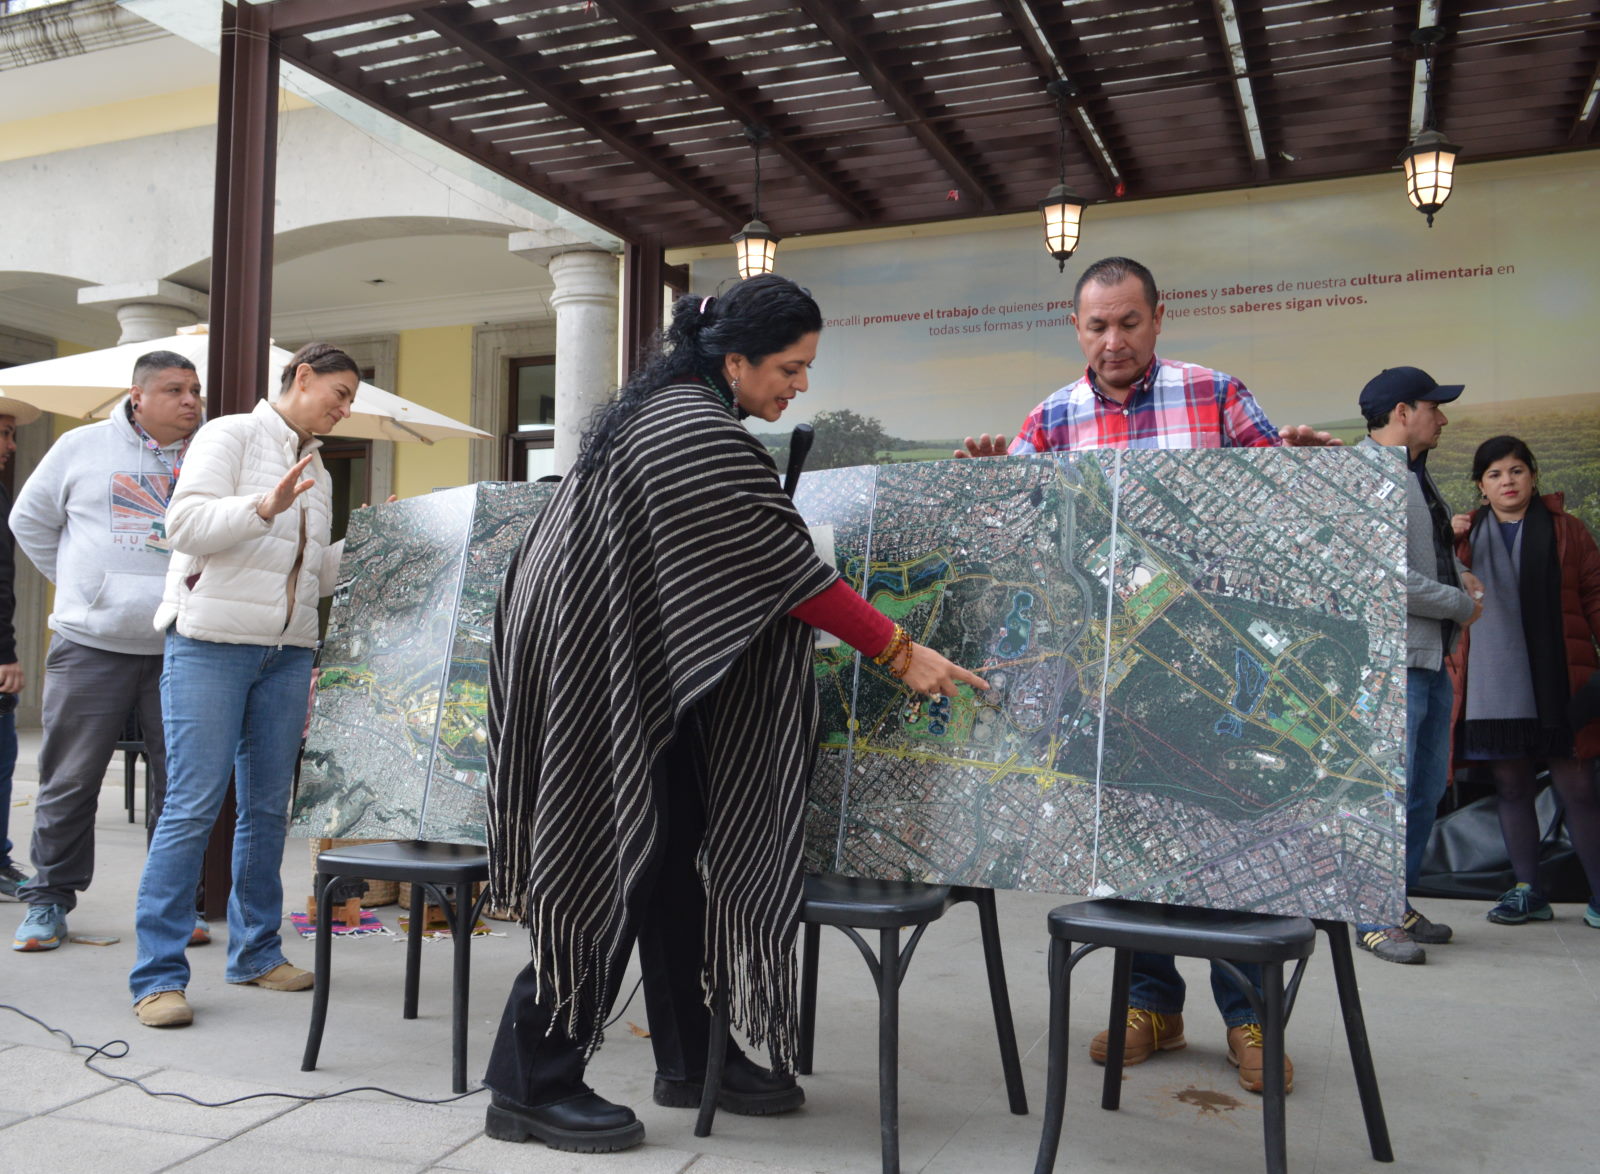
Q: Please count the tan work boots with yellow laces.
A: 2